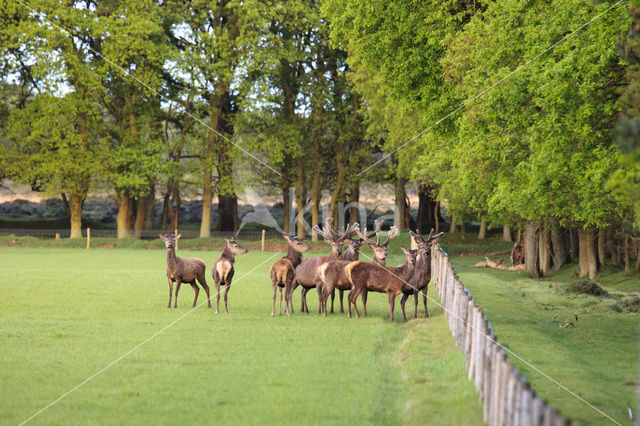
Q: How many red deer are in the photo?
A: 8